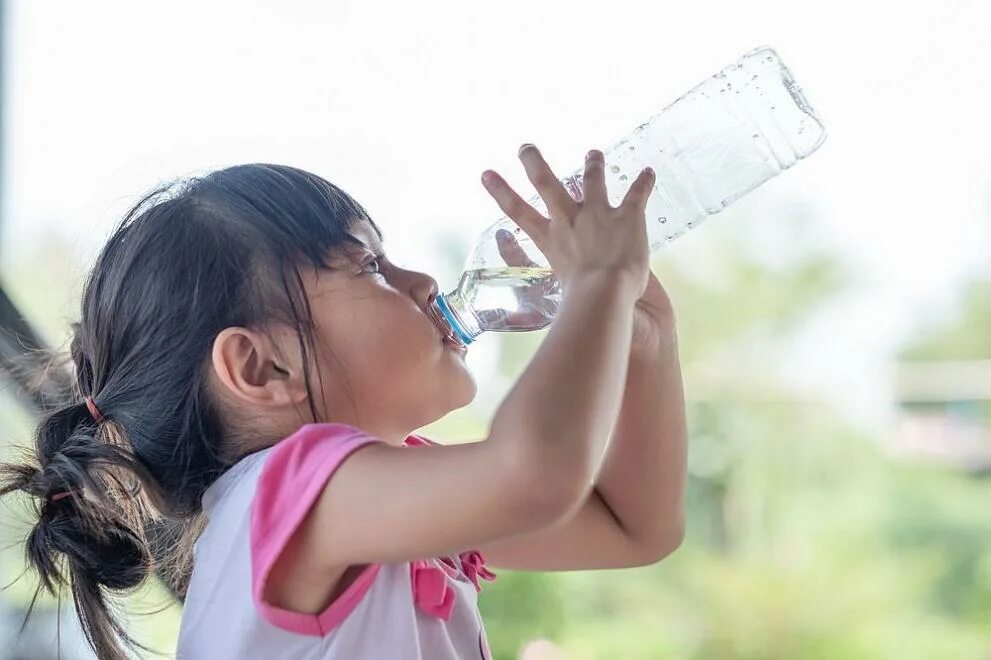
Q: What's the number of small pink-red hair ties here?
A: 2